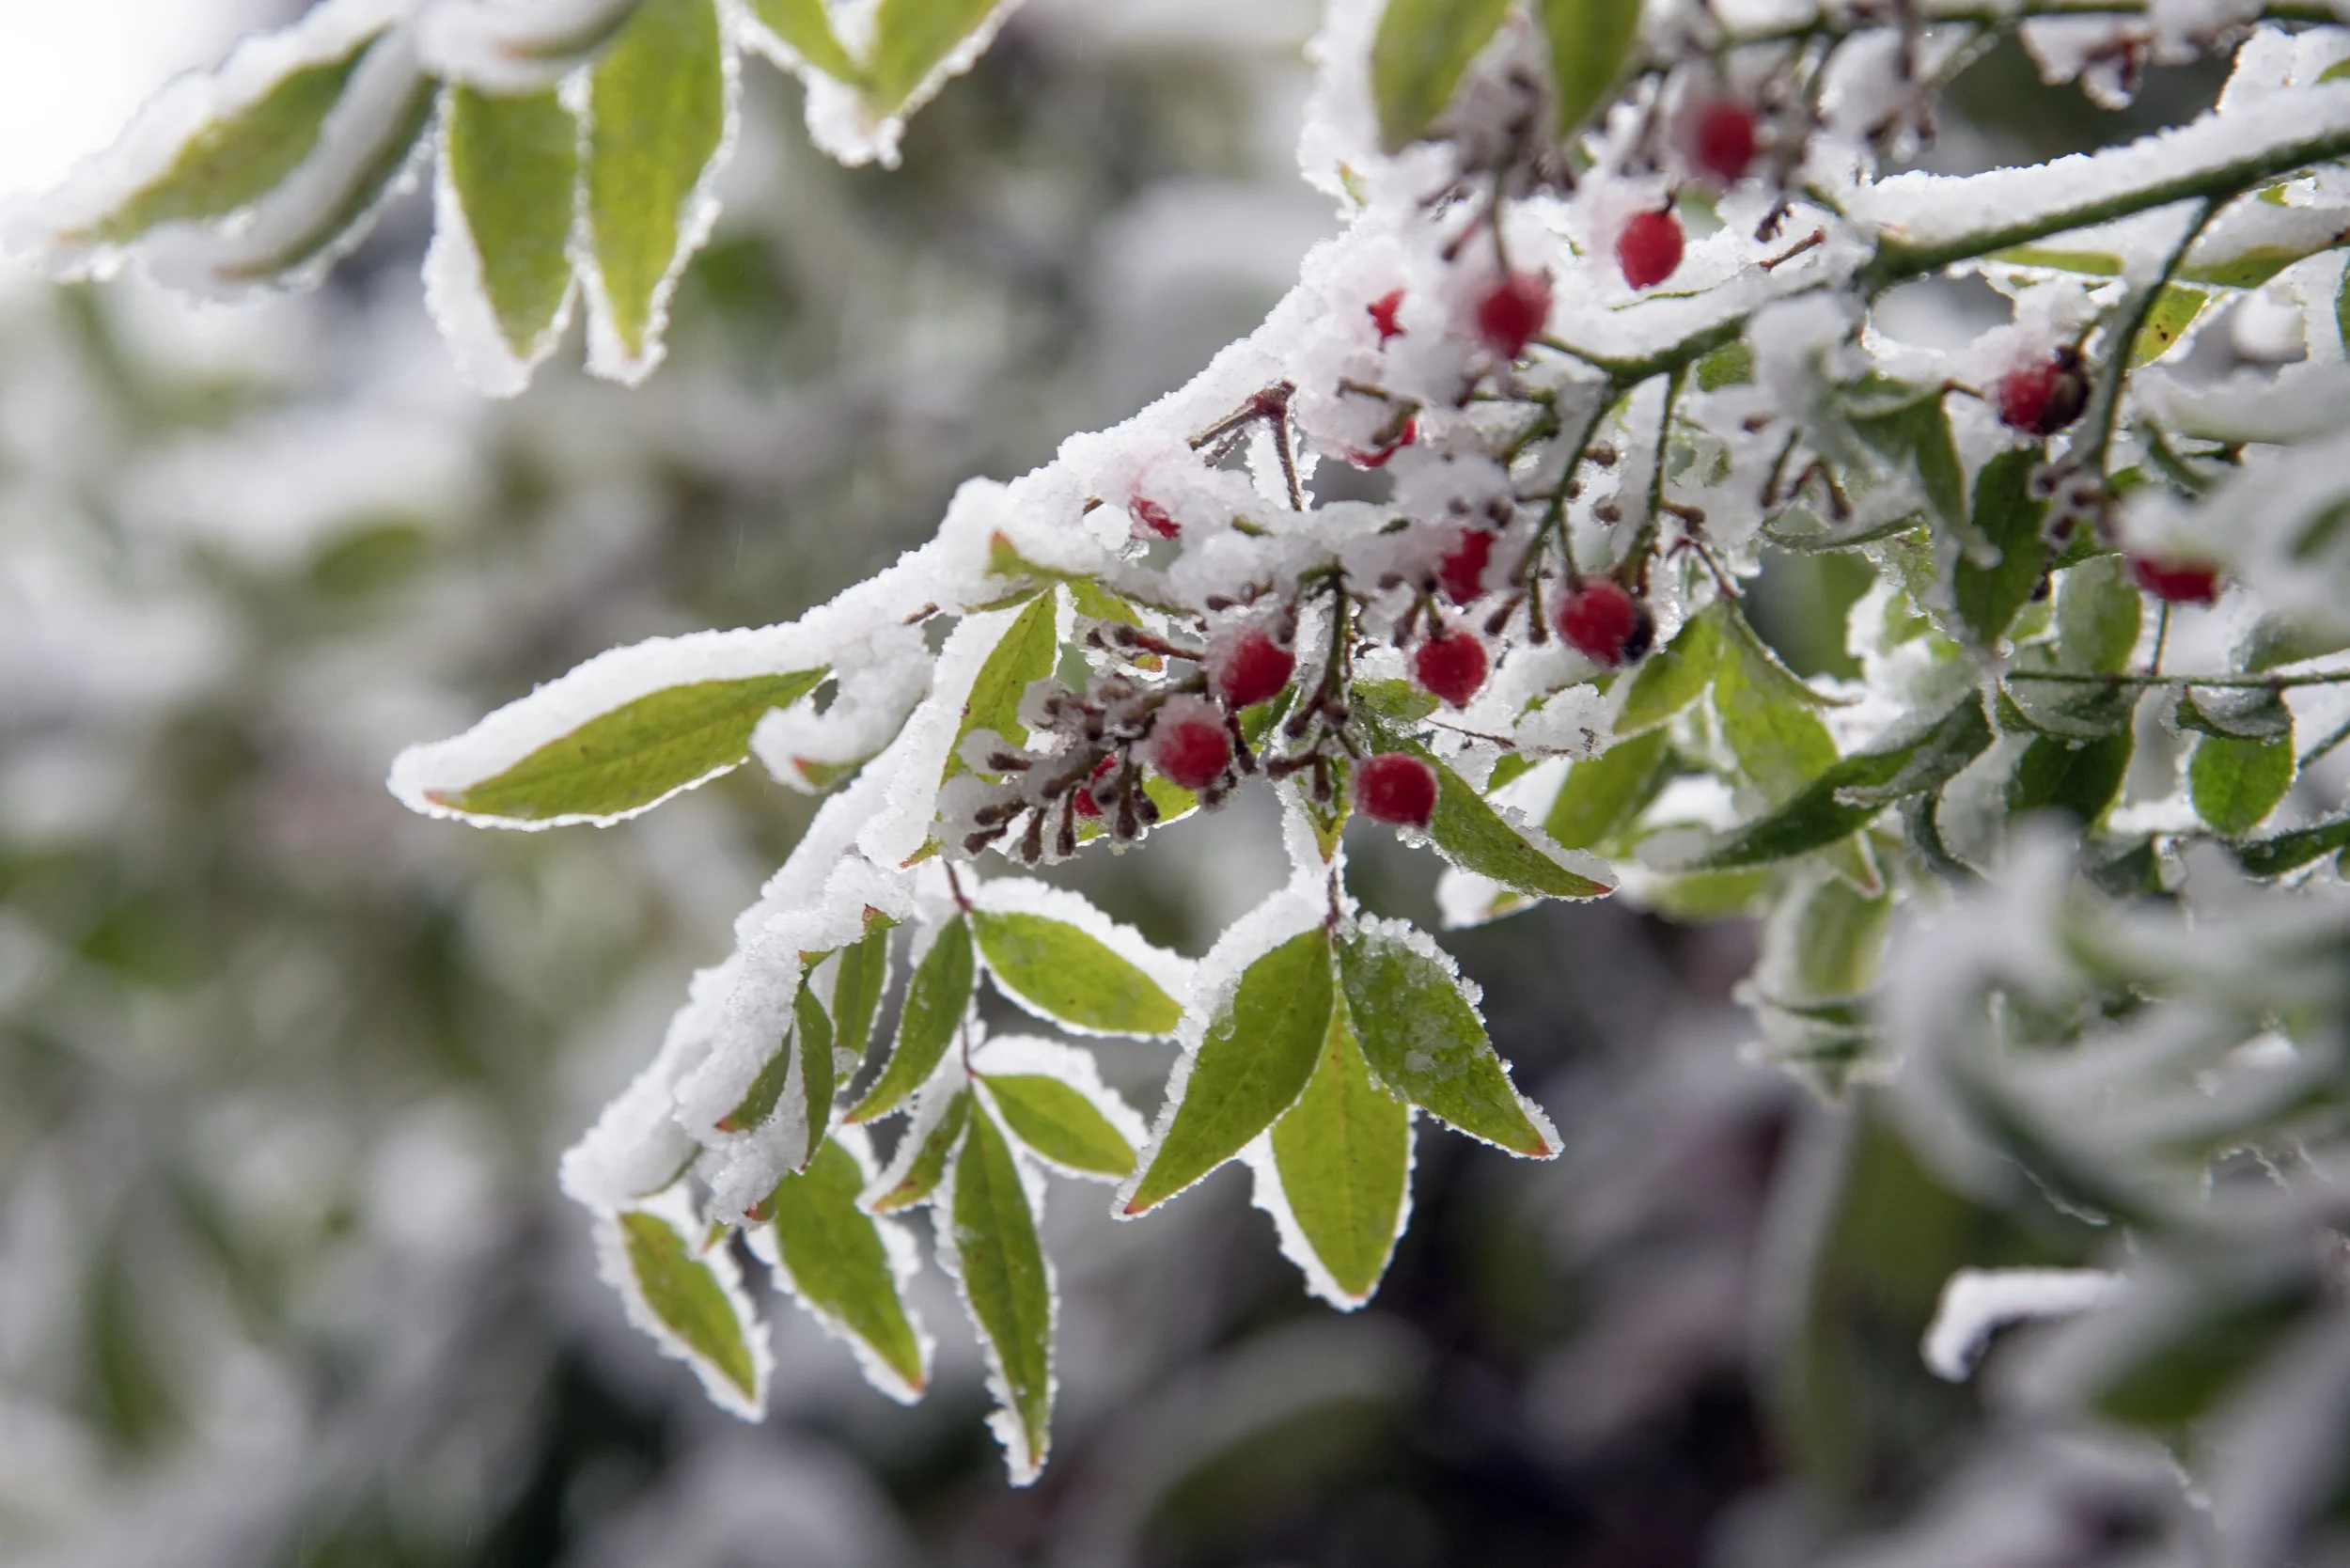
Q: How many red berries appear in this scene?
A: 15